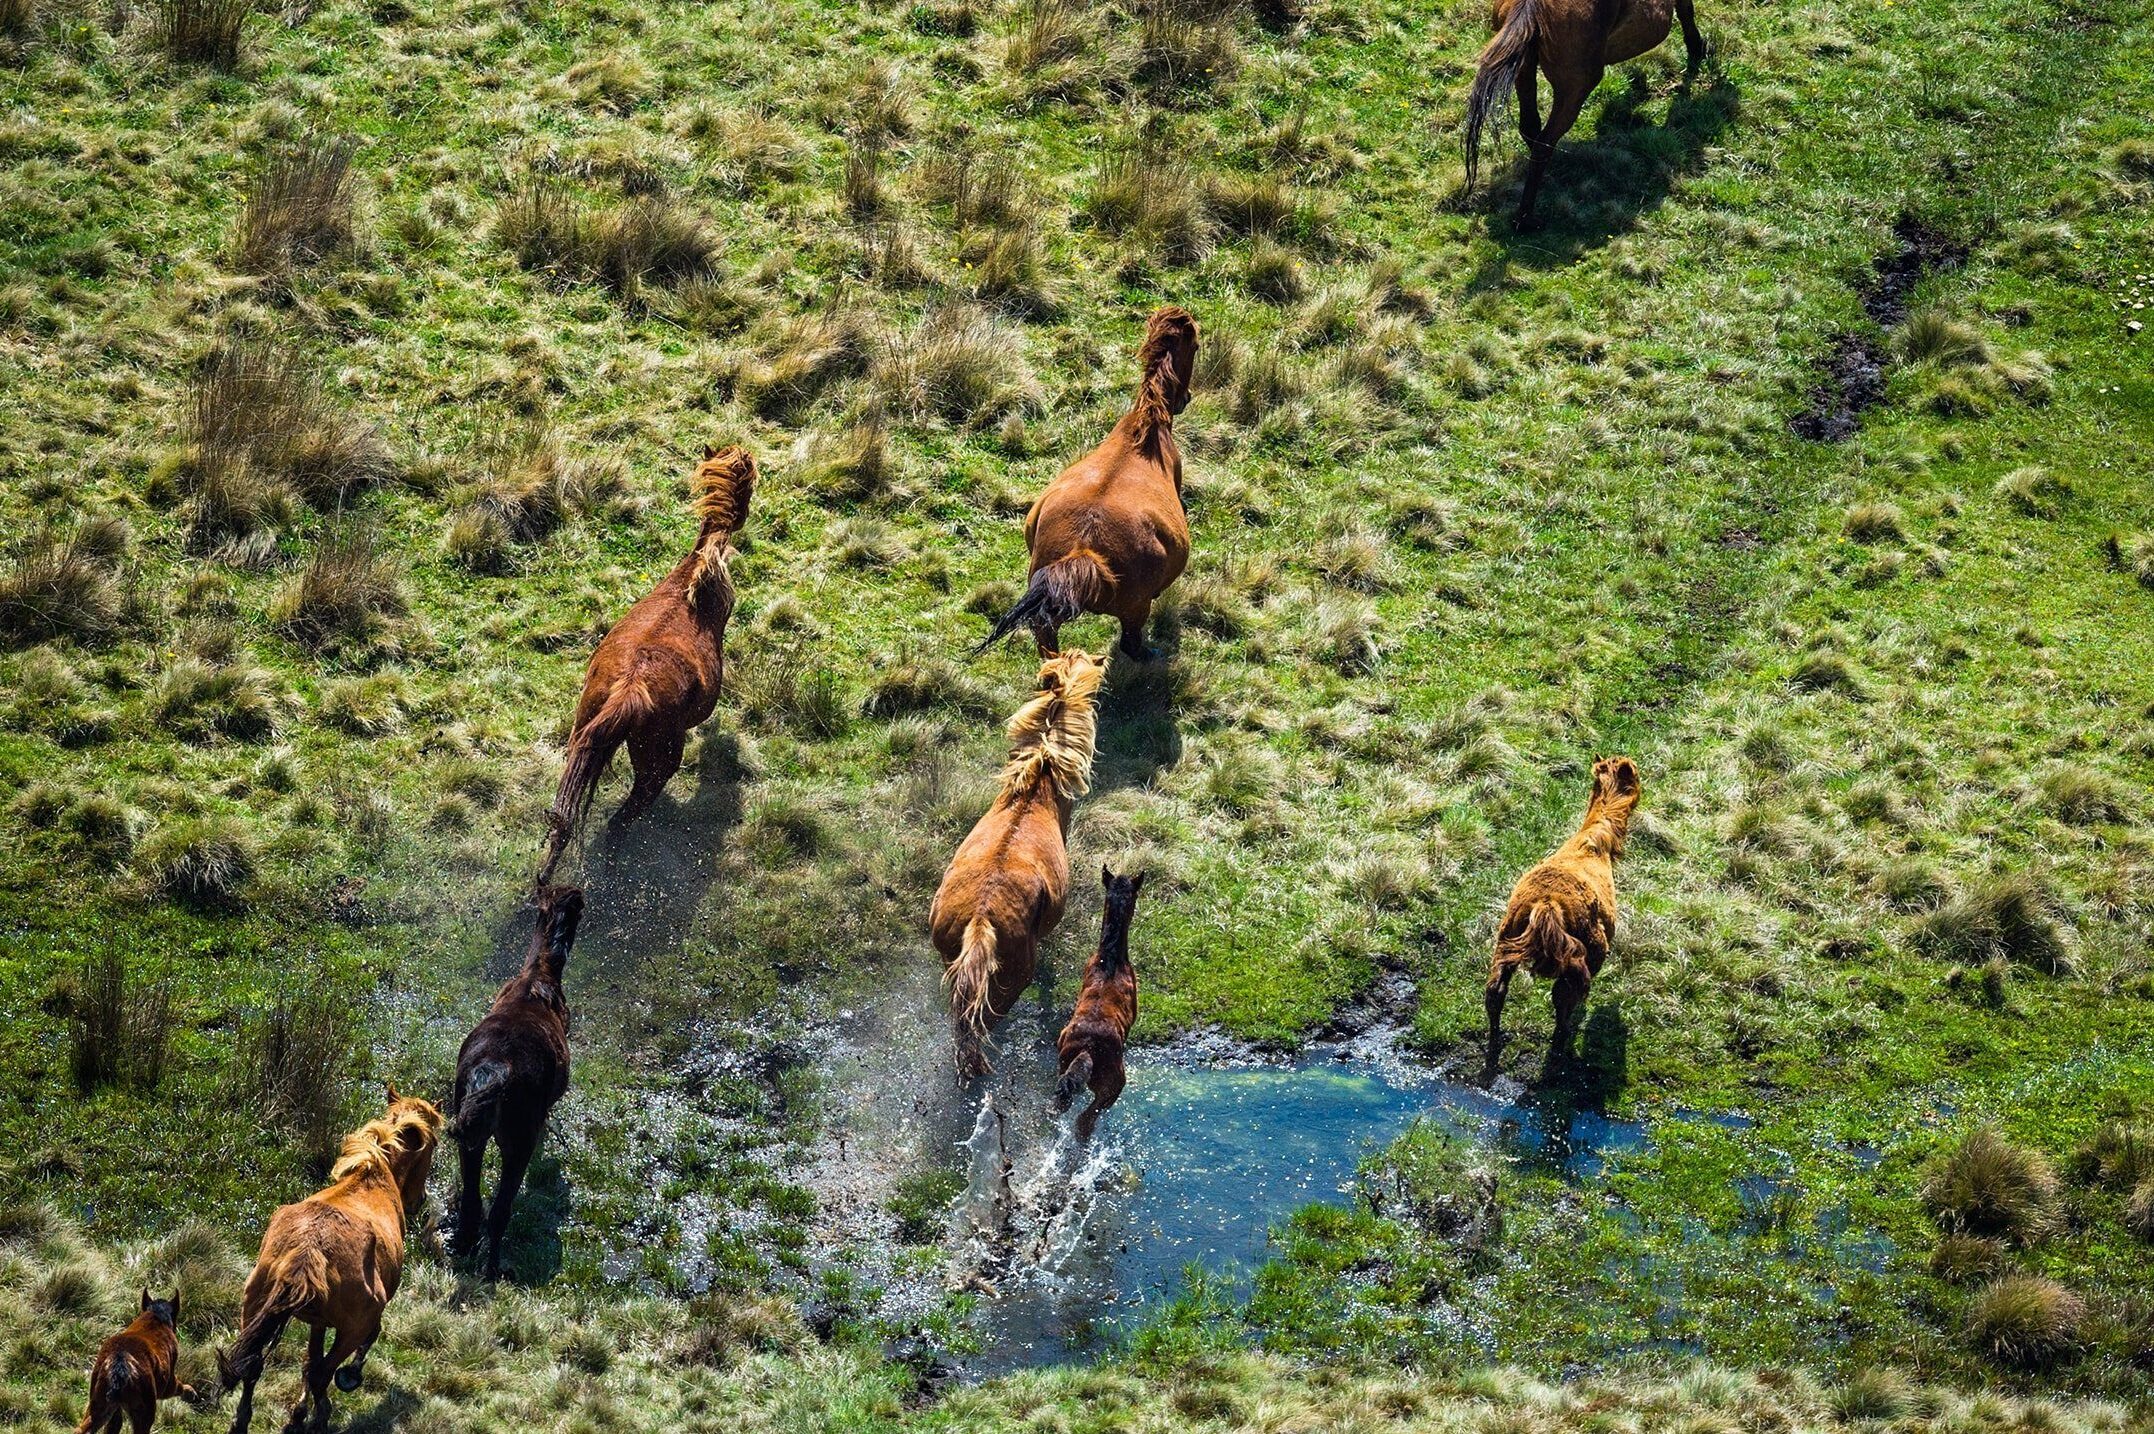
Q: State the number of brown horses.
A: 8